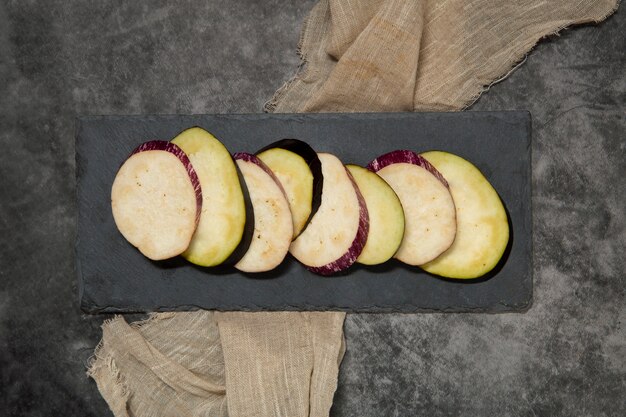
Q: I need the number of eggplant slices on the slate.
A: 8